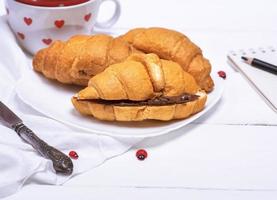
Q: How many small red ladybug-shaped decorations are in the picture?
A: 3